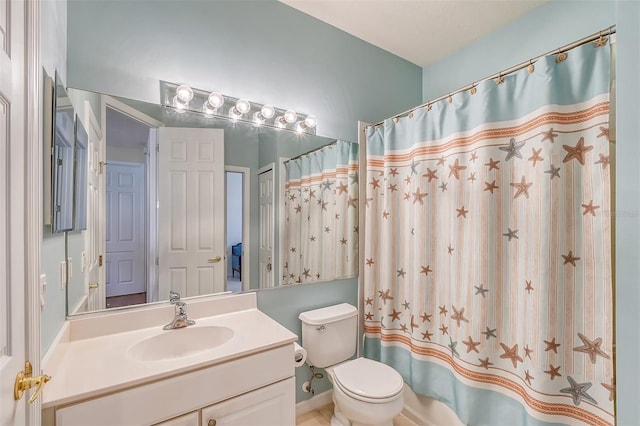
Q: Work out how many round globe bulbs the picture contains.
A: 6